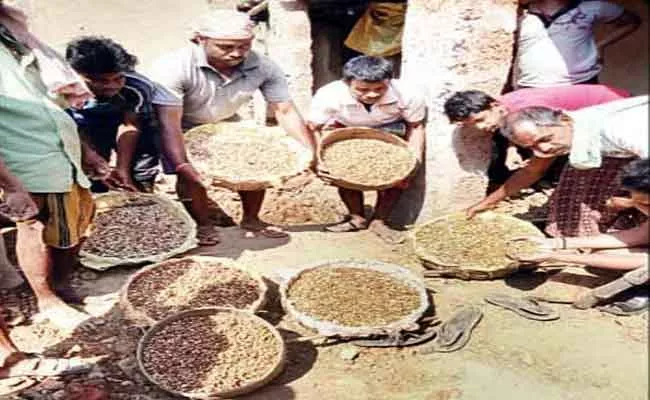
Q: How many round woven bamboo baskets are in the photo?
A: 7